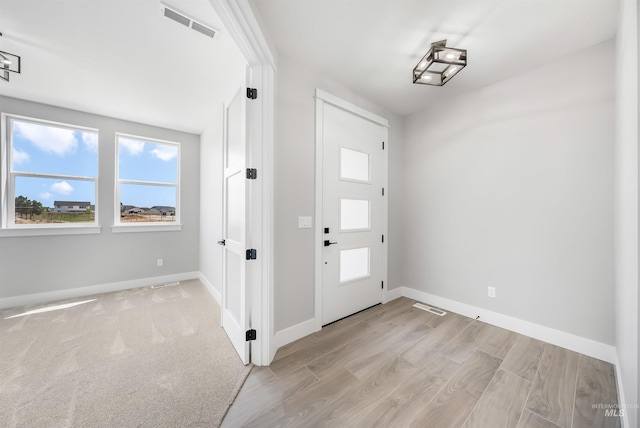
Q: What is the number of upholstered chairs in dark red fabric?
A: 0